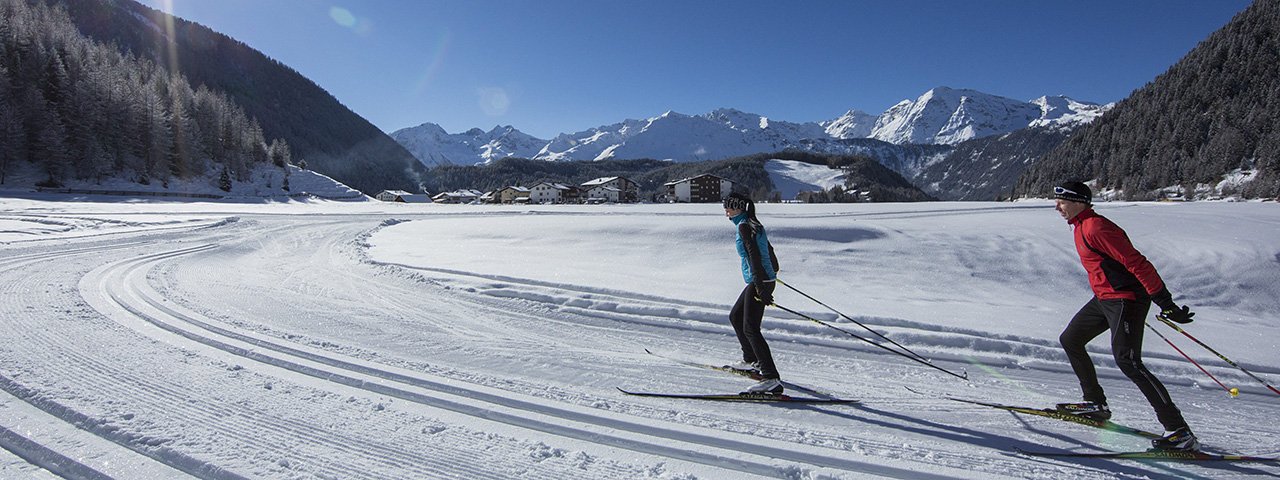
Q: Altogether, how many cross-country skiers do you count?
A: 2